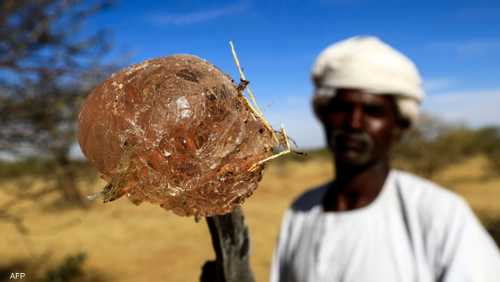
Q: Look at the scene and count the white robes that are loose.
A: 1